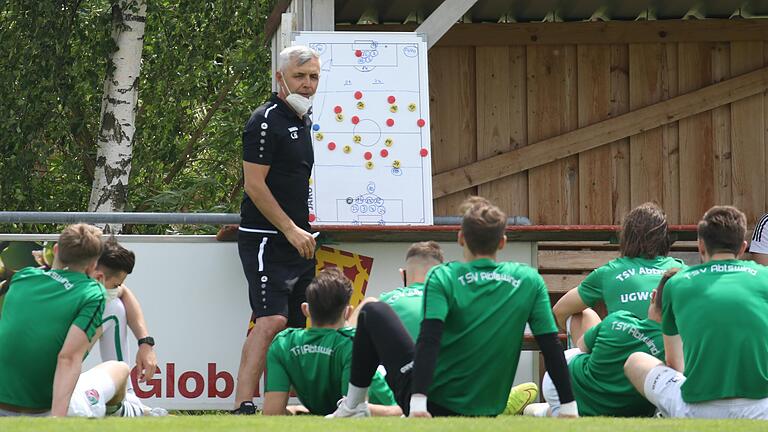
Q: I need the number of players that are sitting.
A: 8